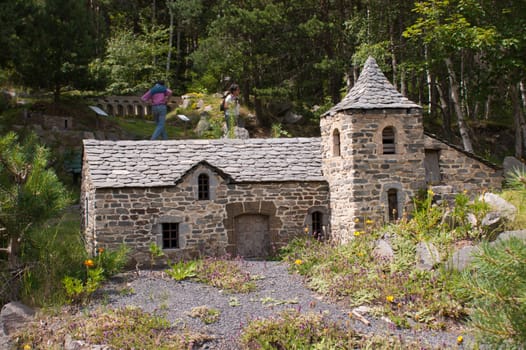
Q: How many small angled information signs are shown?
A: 2